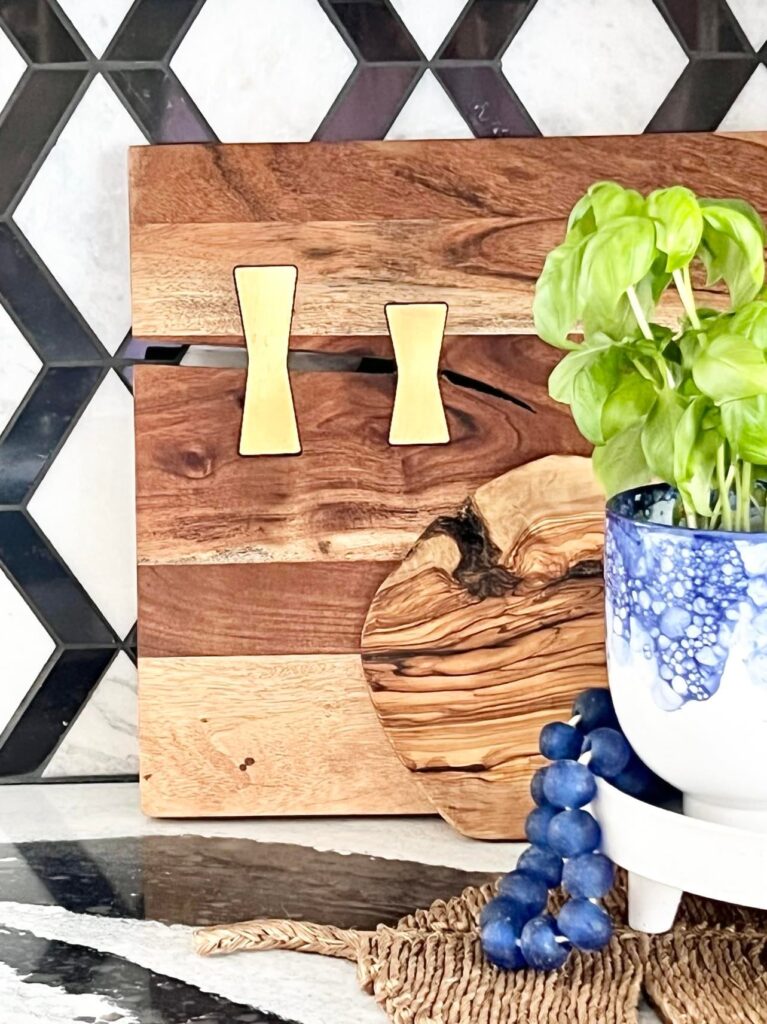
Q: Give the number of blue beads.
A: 15